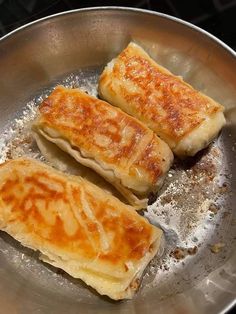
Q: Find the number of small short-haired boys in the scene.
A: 0